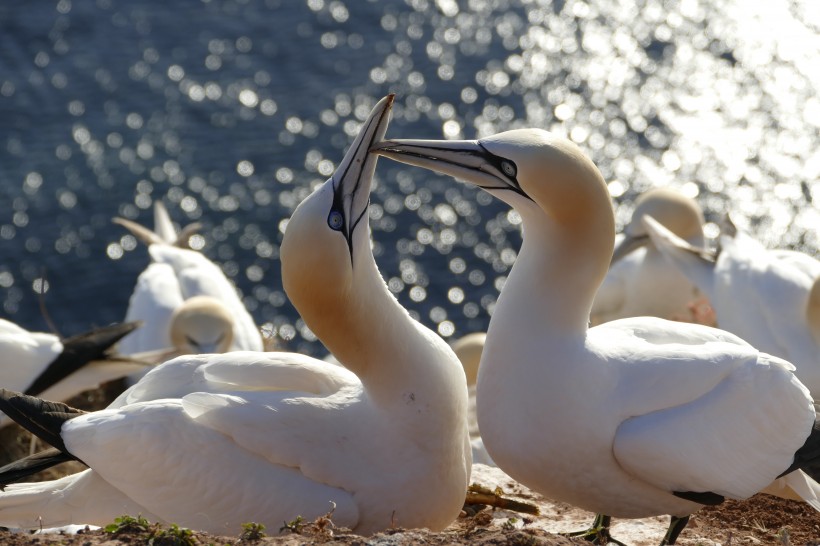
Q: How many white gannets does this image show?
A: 7